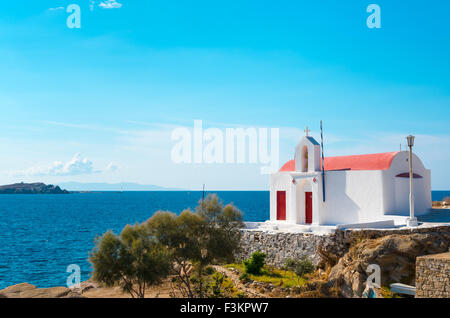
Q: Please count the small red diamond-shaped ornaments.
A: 2